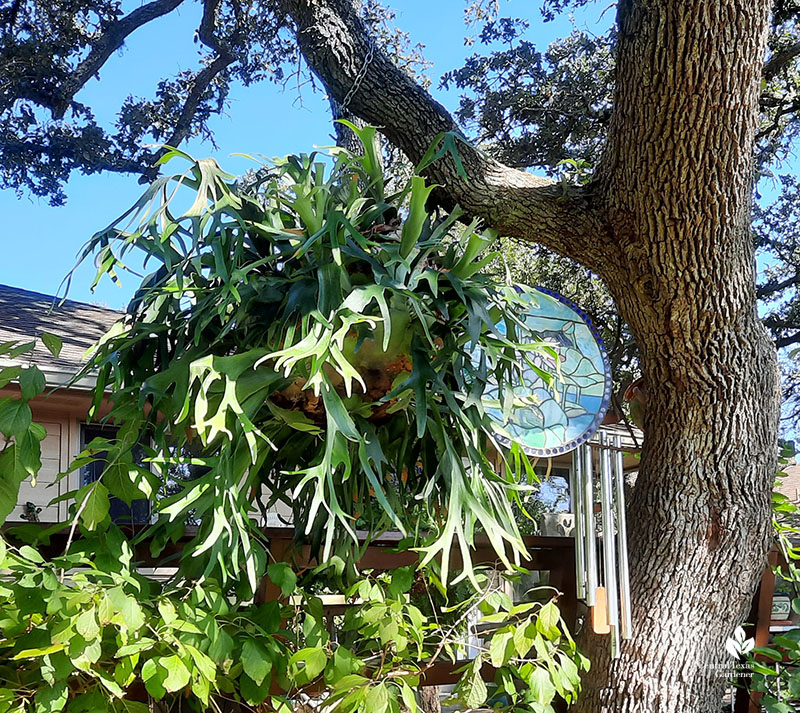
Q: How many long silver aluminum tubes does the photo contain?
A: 5